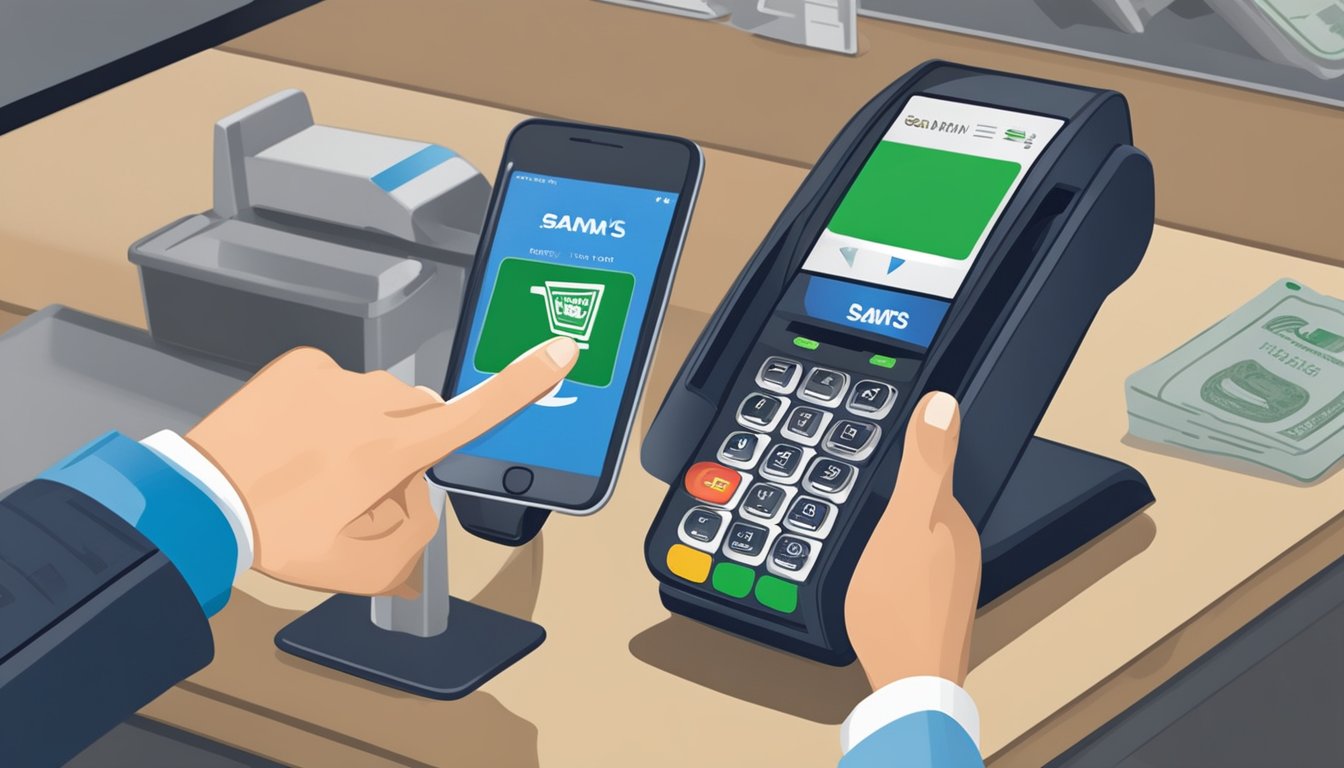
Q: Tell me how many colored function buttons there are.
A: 4